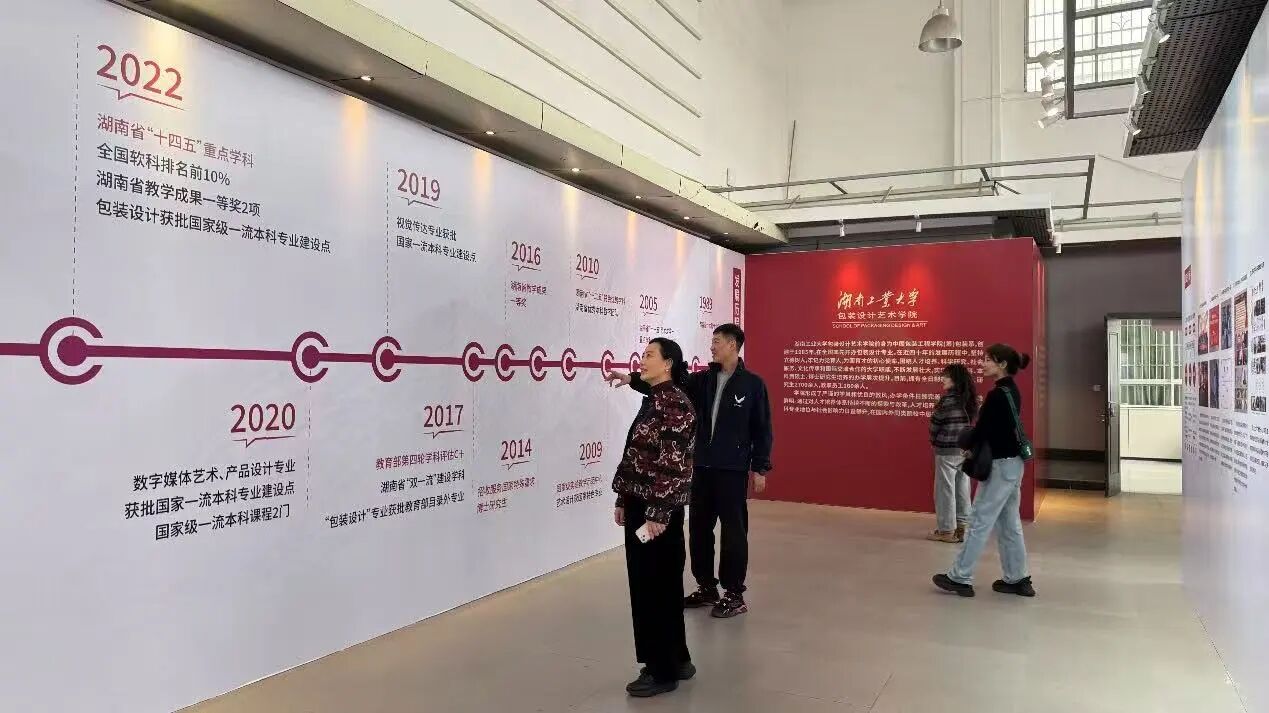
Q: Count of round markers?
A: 10